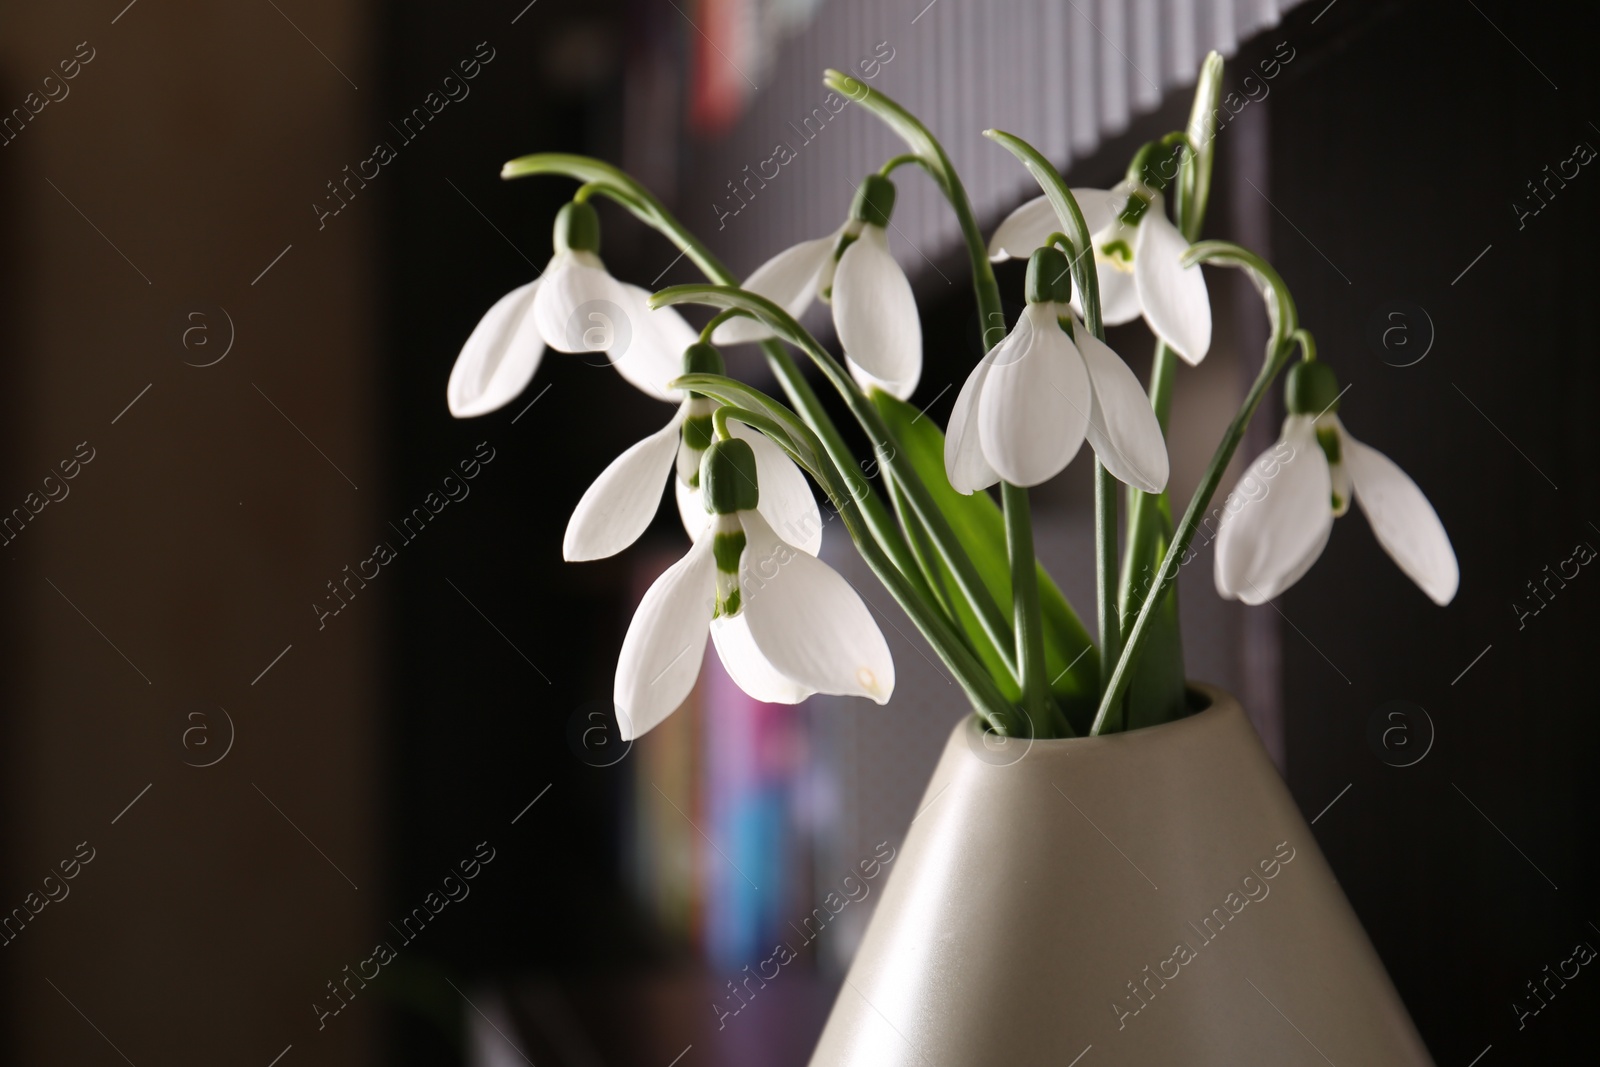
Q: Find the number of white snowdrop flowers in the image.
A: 7